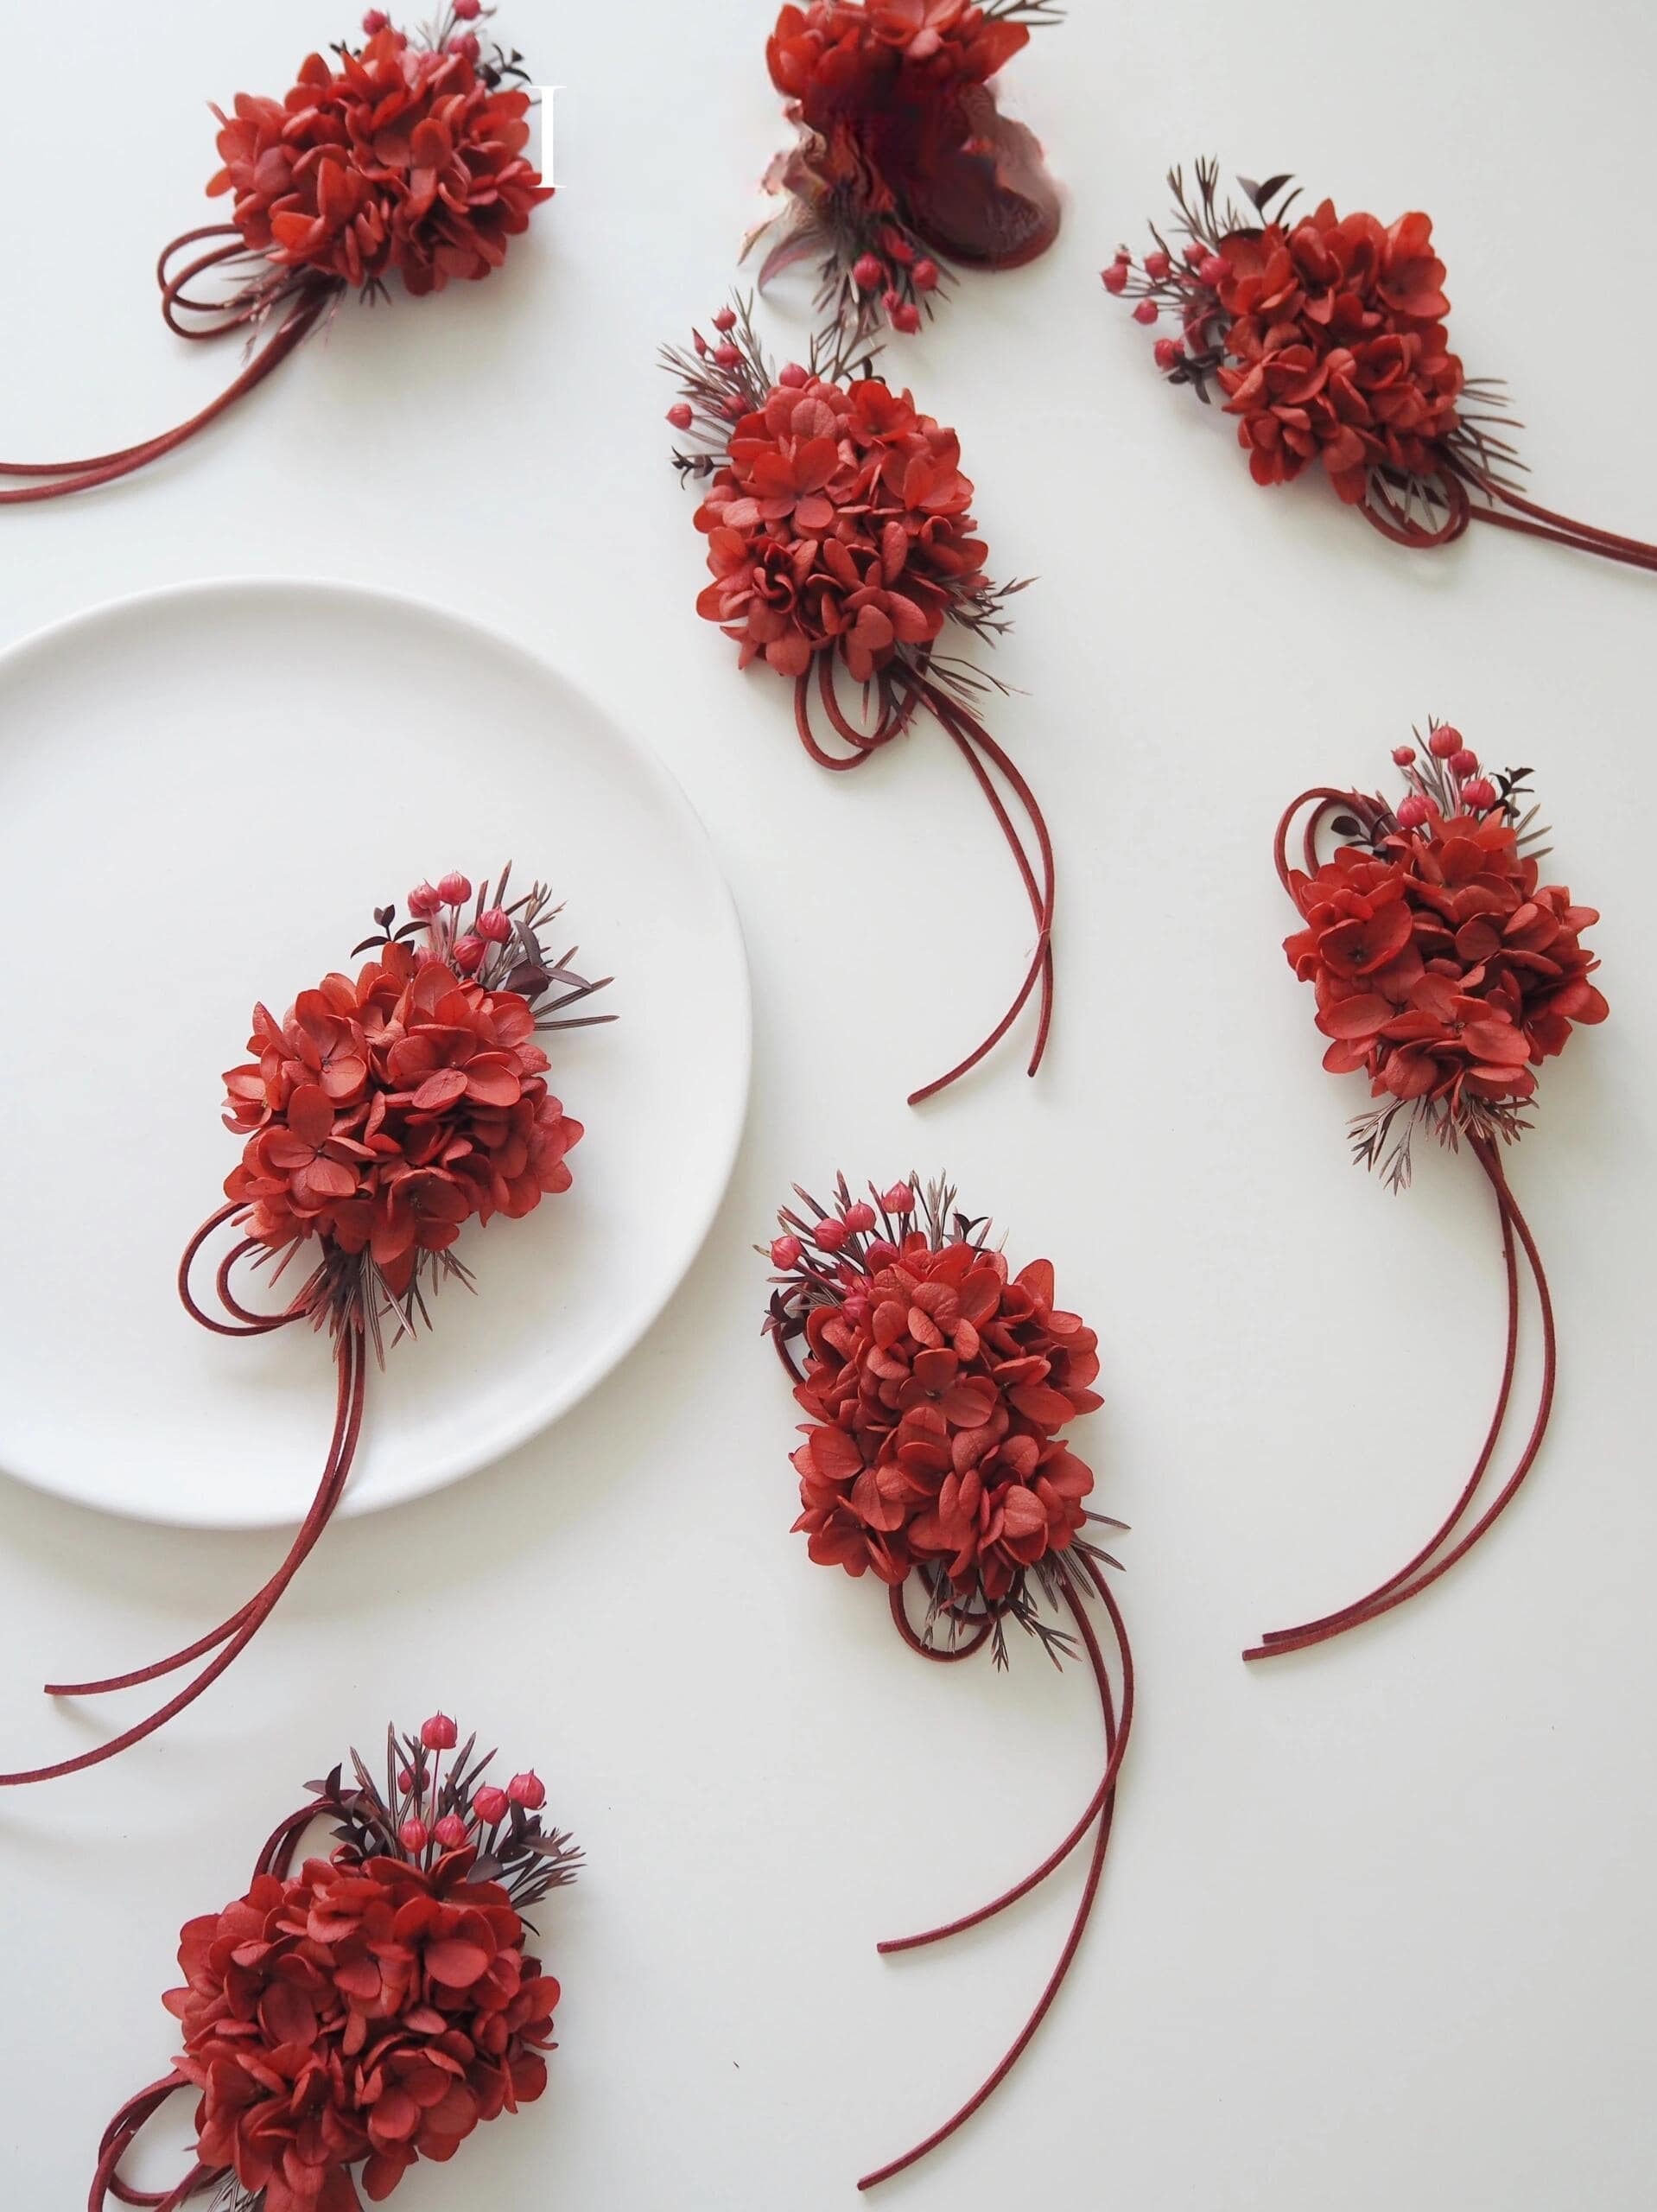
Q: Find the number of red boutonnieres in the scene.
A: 8